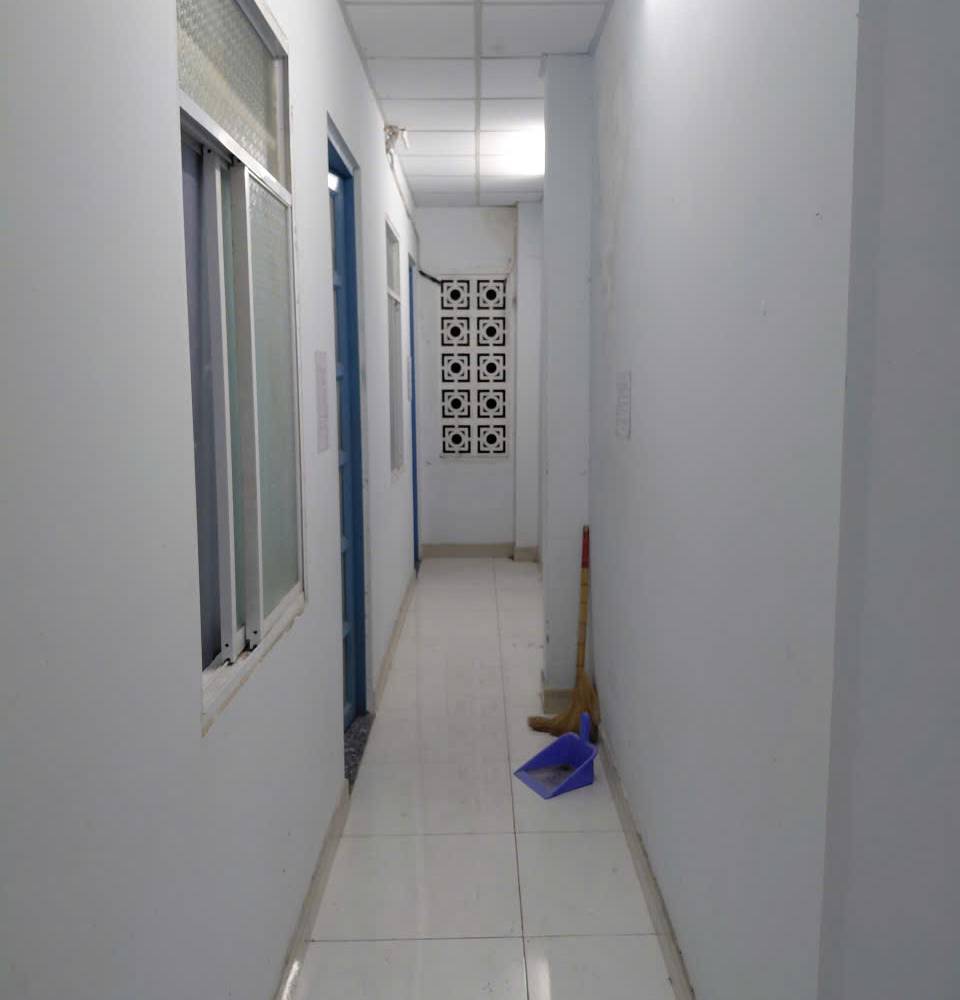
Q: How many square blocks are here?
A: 10